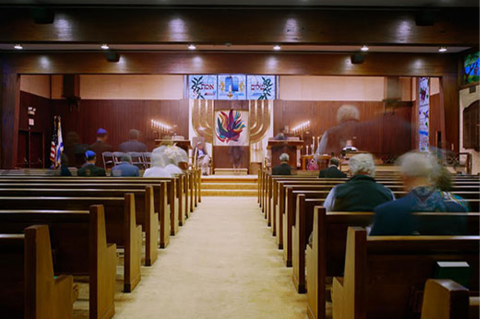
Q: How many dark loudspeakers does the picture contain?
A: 4